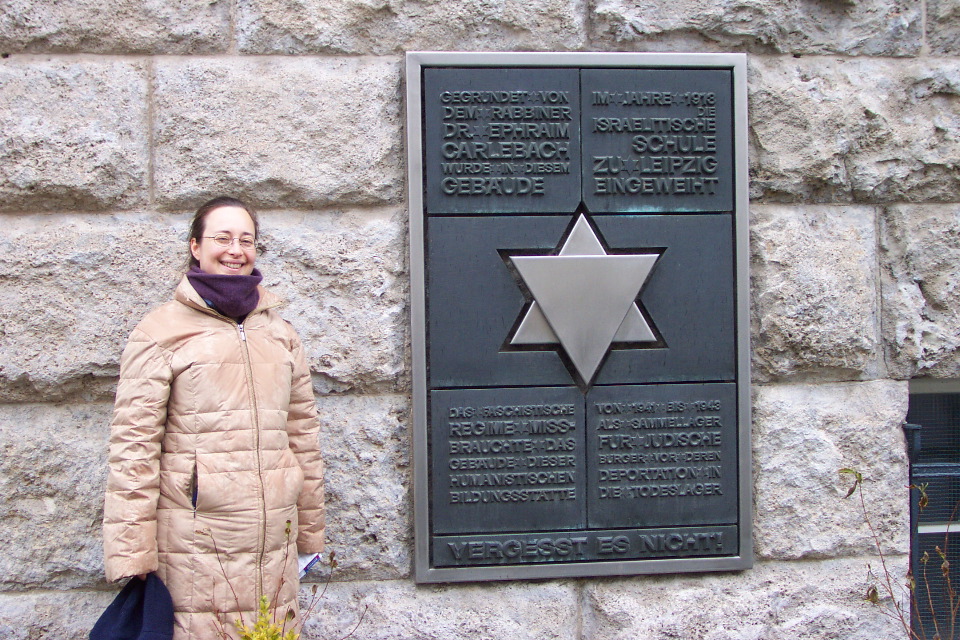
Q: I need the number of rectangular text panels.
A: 5